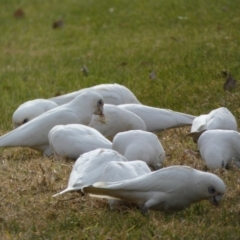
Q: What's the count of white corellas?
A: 12